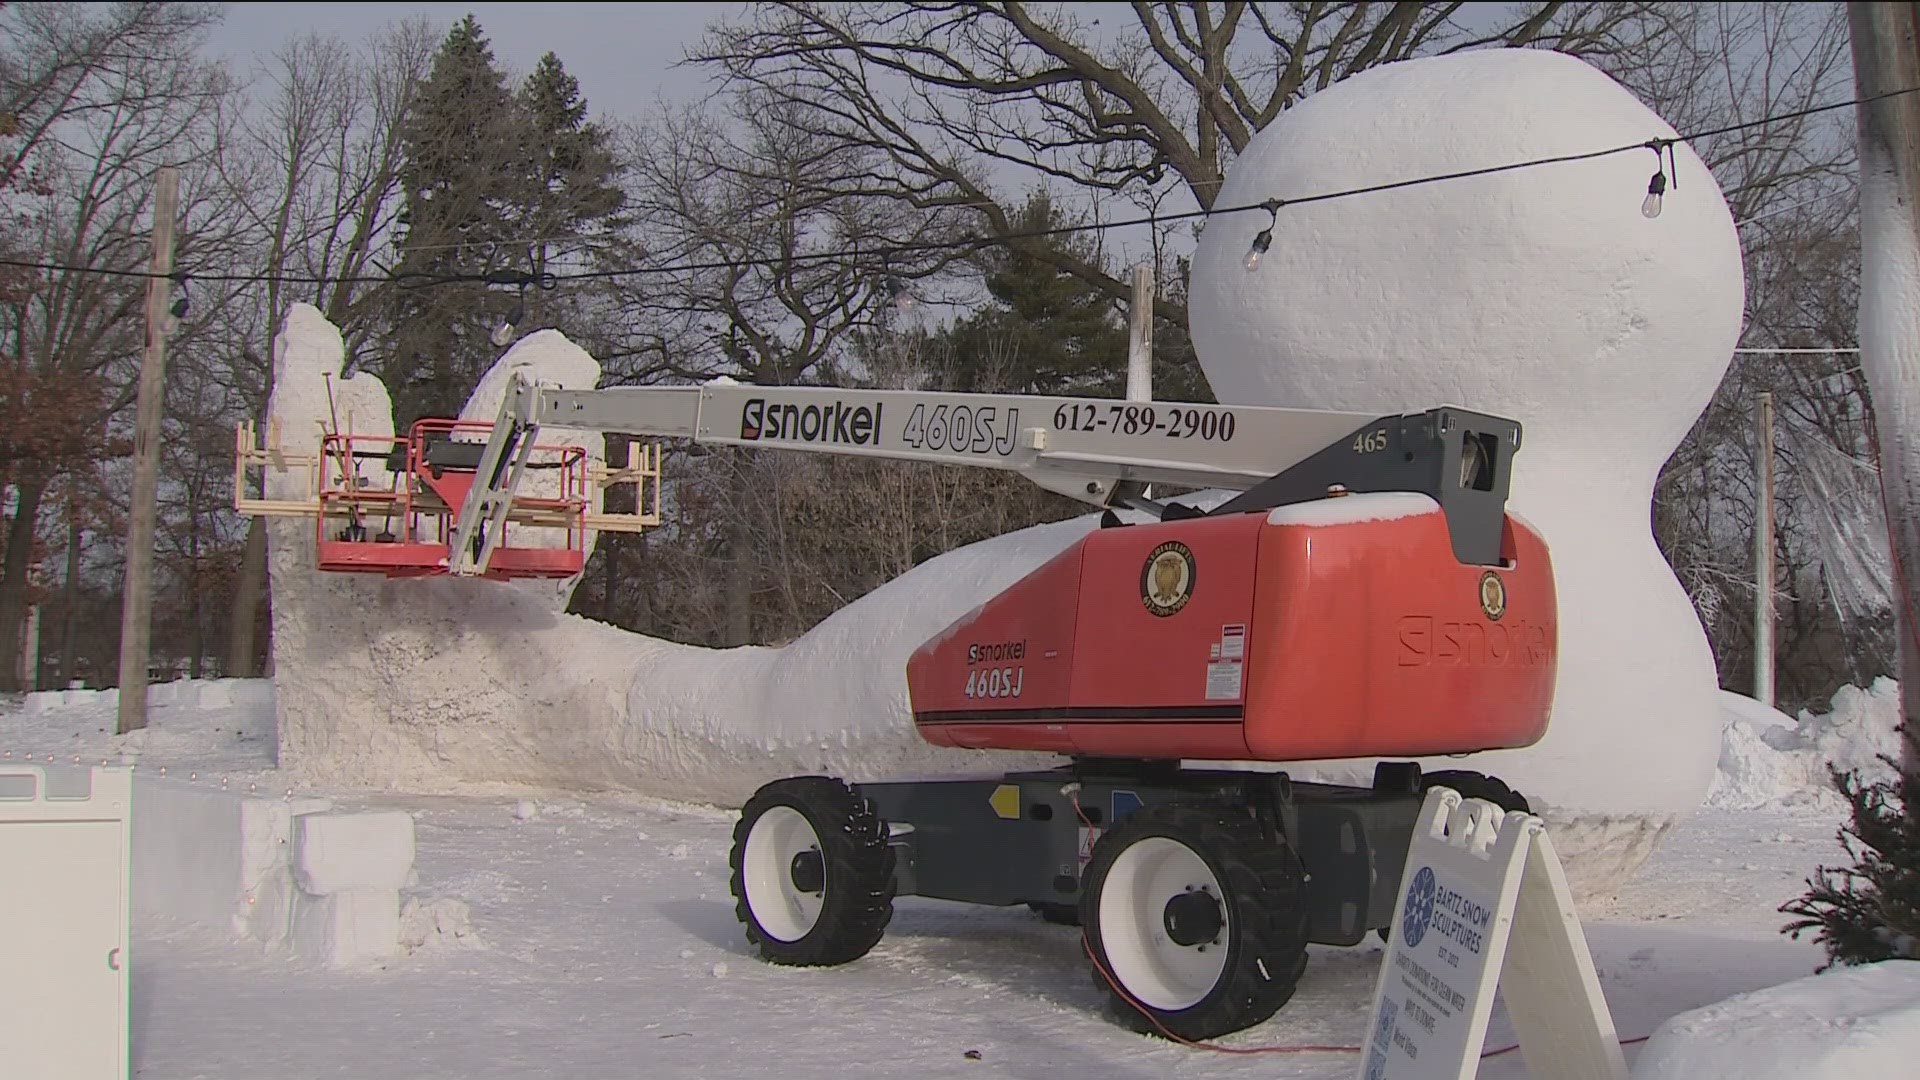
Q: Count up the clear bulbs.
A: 5